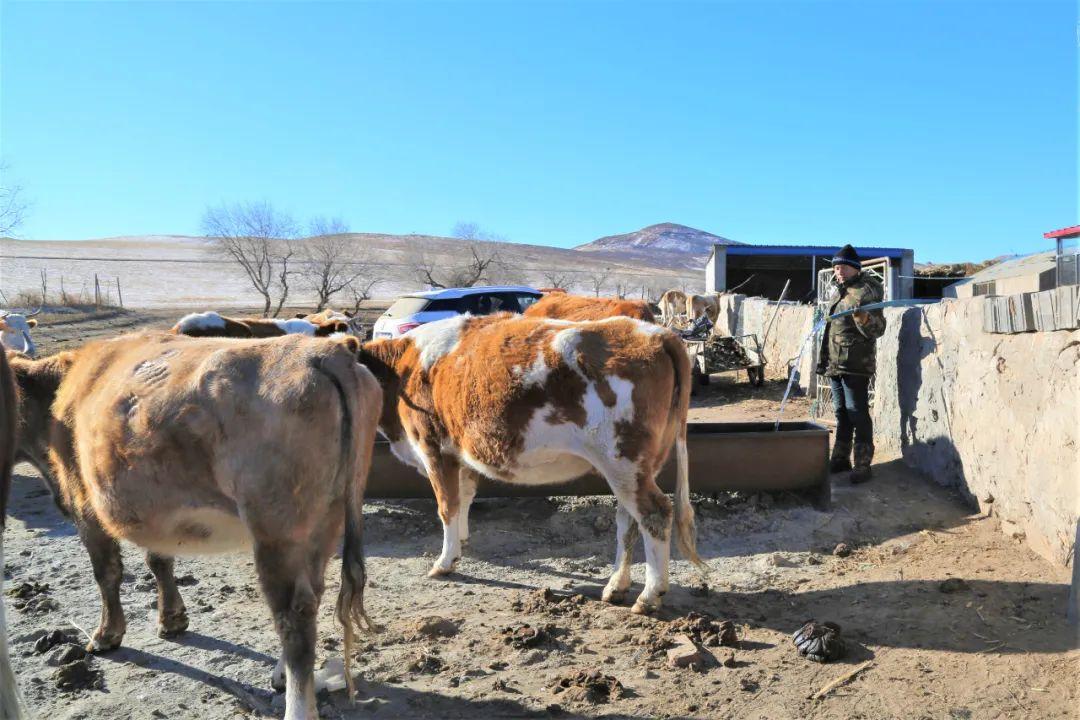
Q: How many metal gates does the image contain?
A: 1